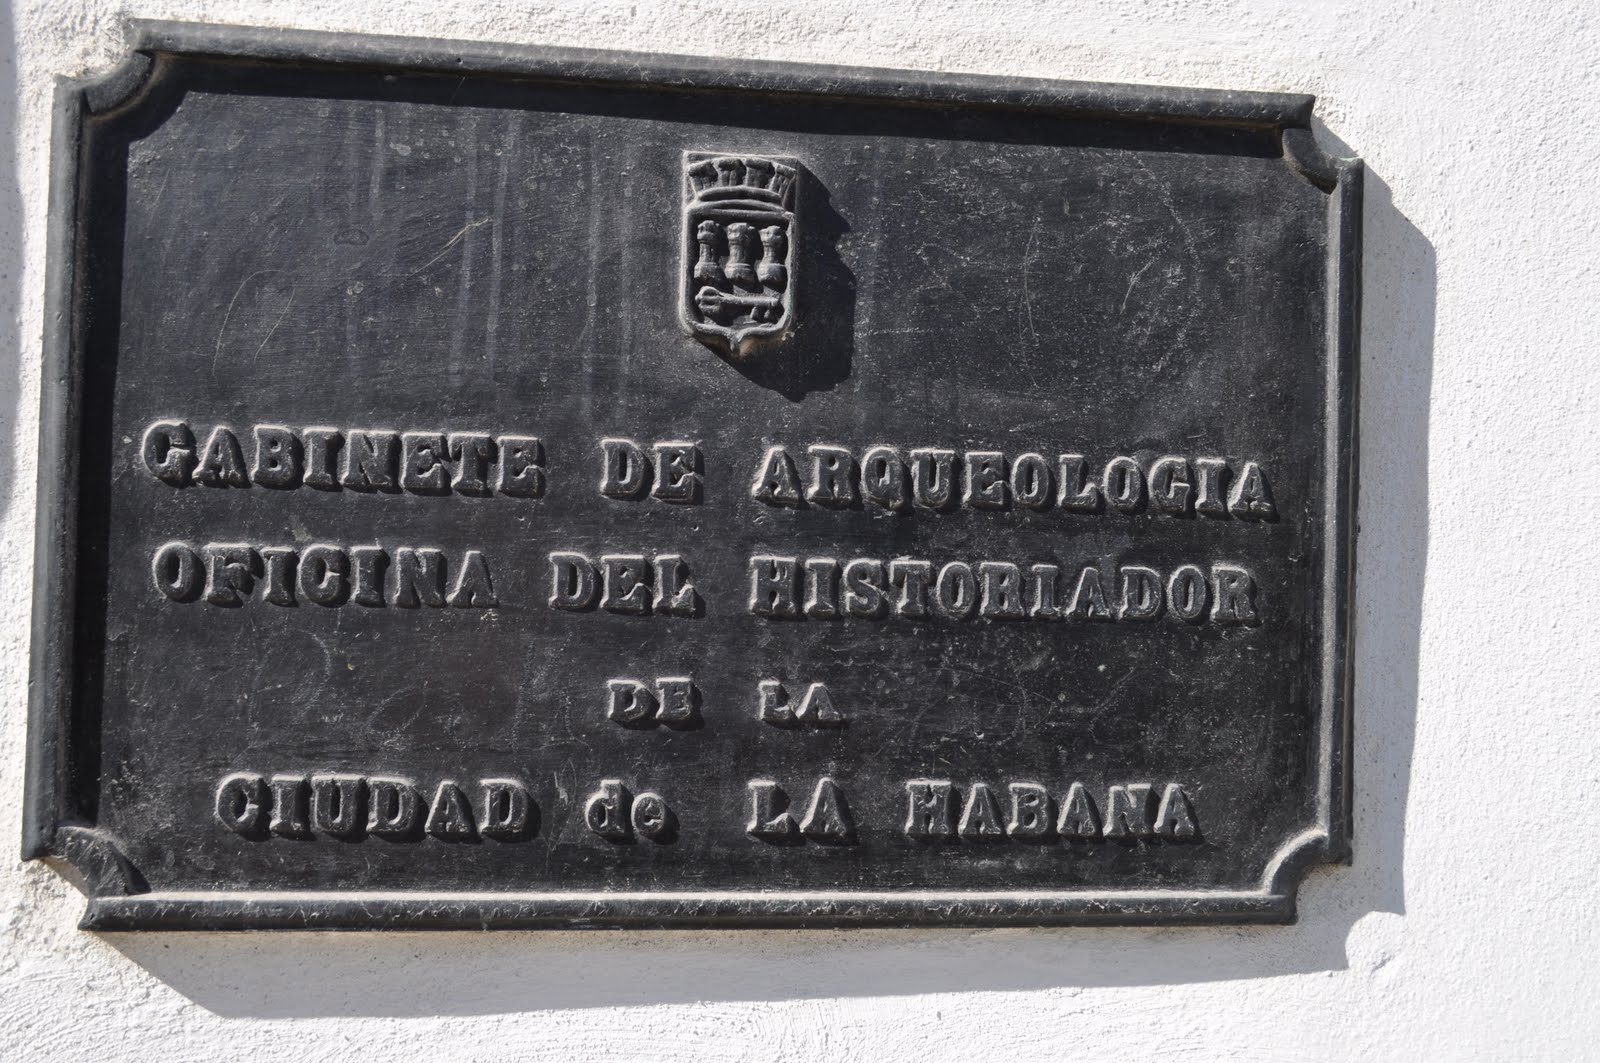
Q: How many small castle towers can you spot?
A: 3